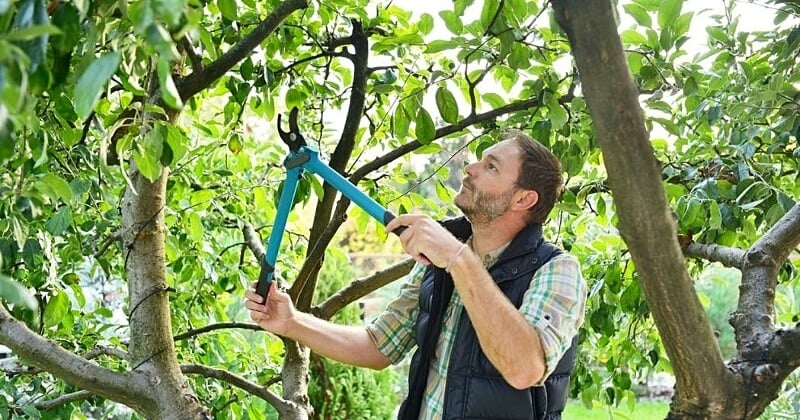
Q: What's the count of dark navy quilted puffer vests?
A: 1